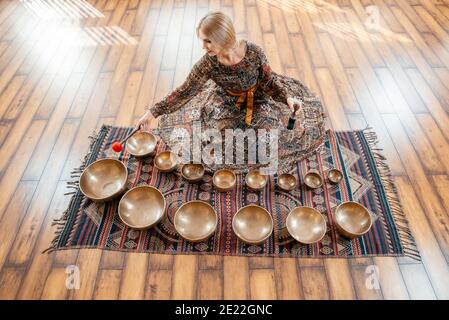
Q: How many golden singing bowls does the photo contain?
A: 14